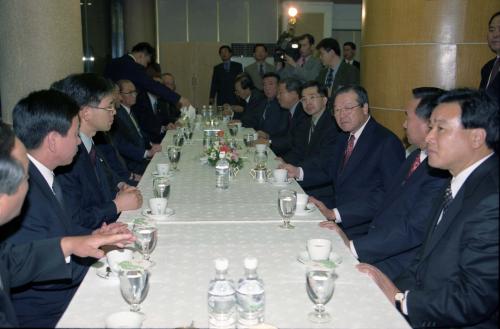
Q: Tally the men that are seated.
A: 15